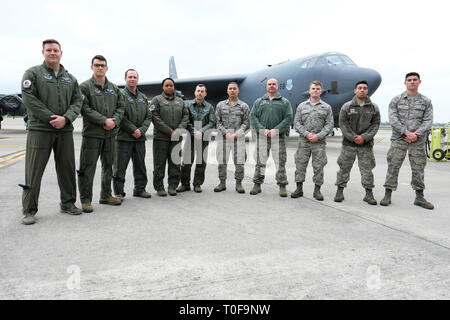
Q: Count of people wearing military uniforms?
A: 10